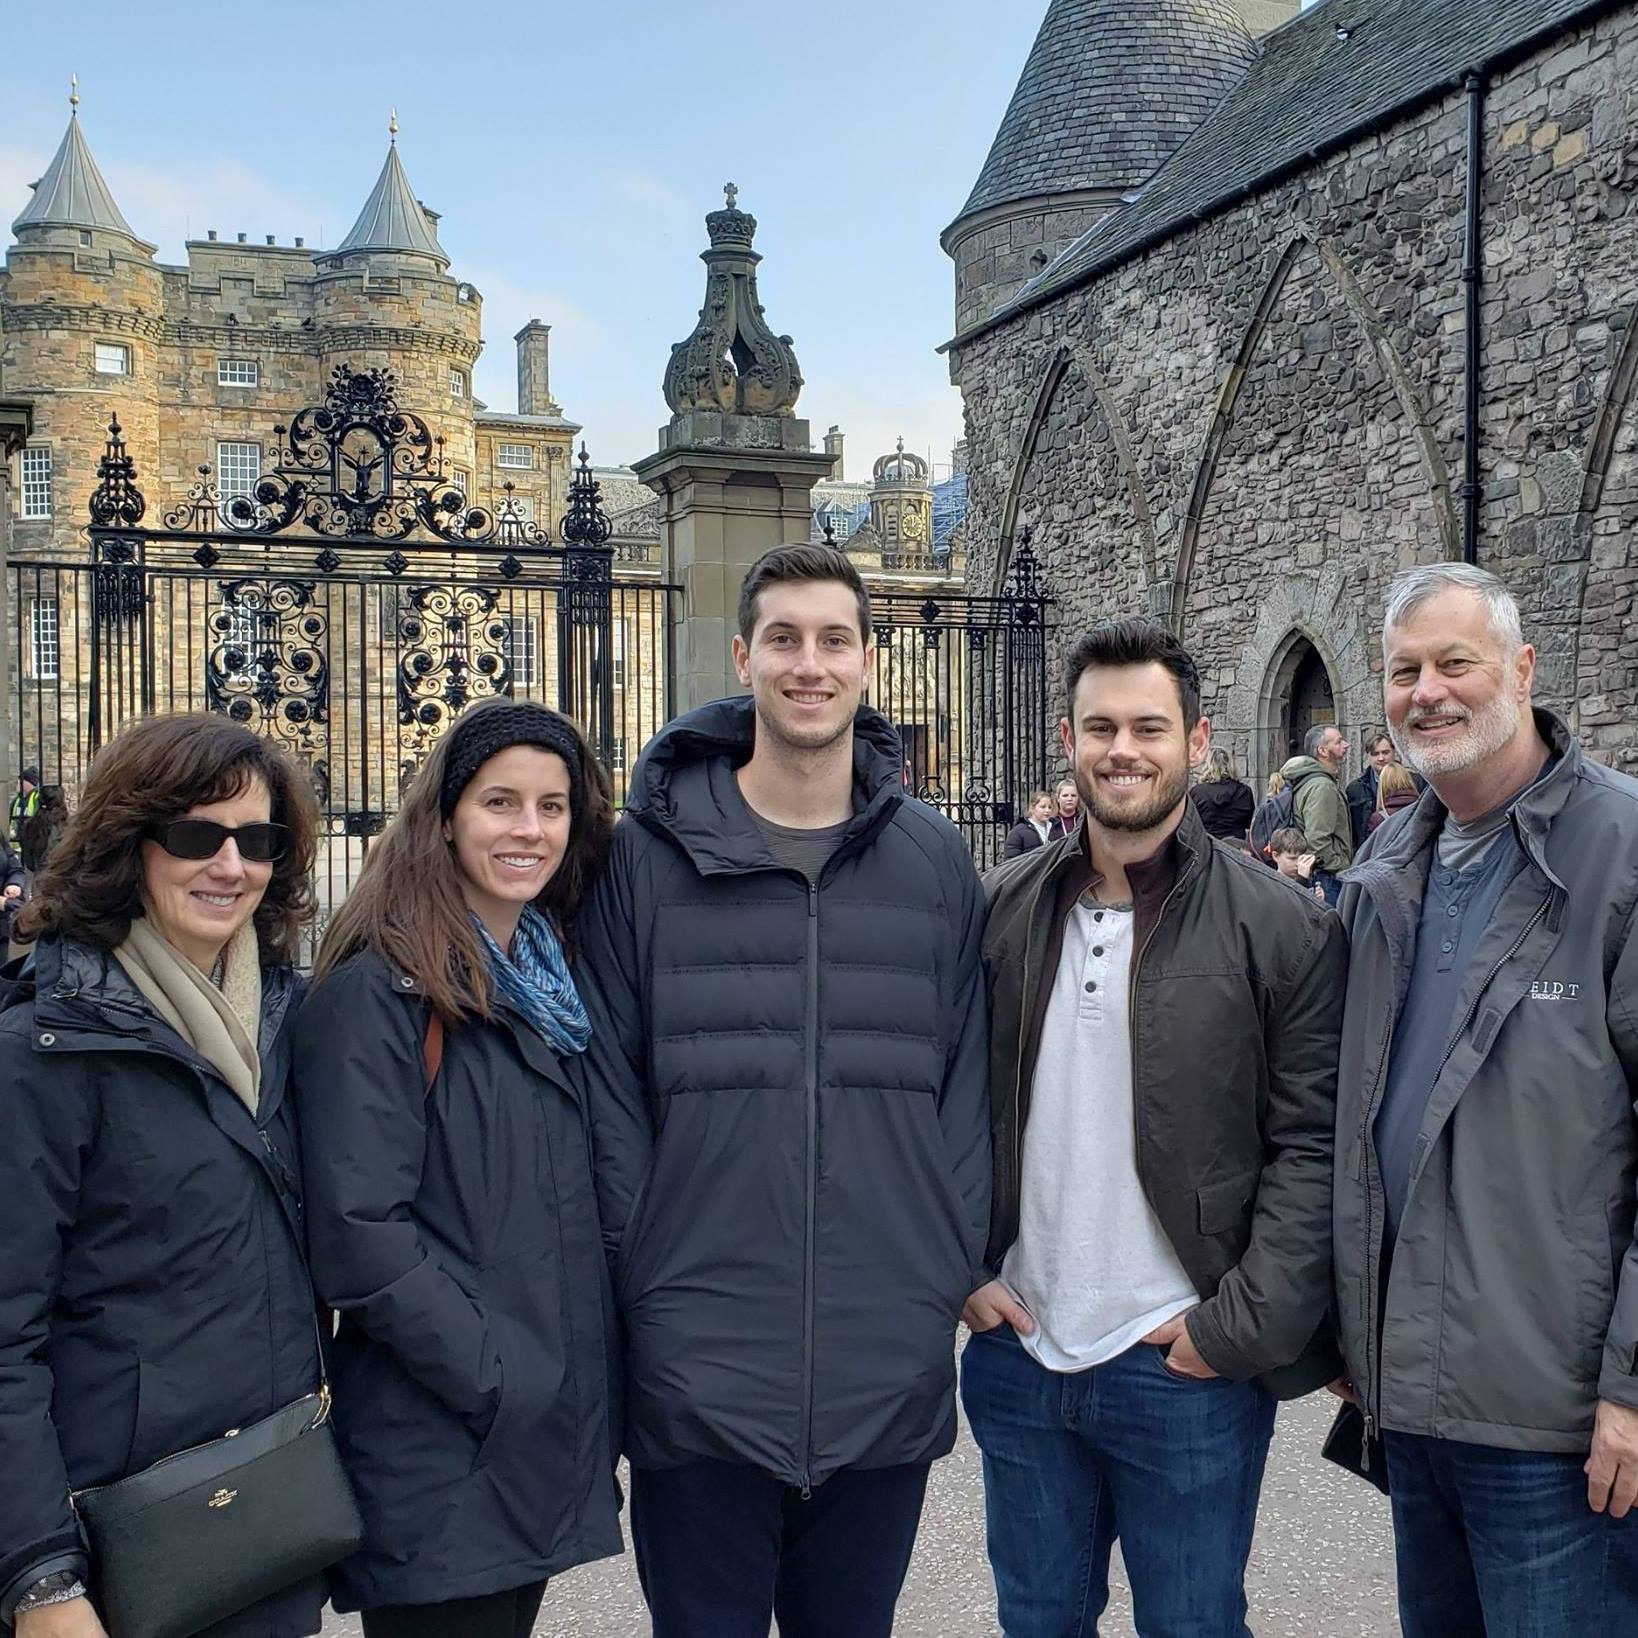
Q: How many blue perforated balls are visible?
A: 0